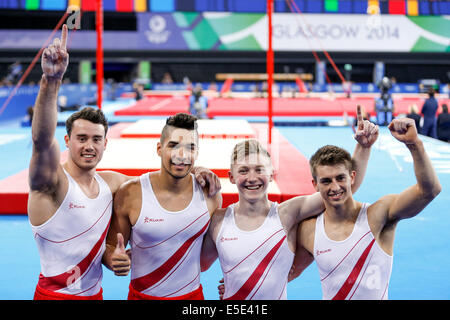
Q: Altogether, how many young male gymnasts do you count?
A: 4